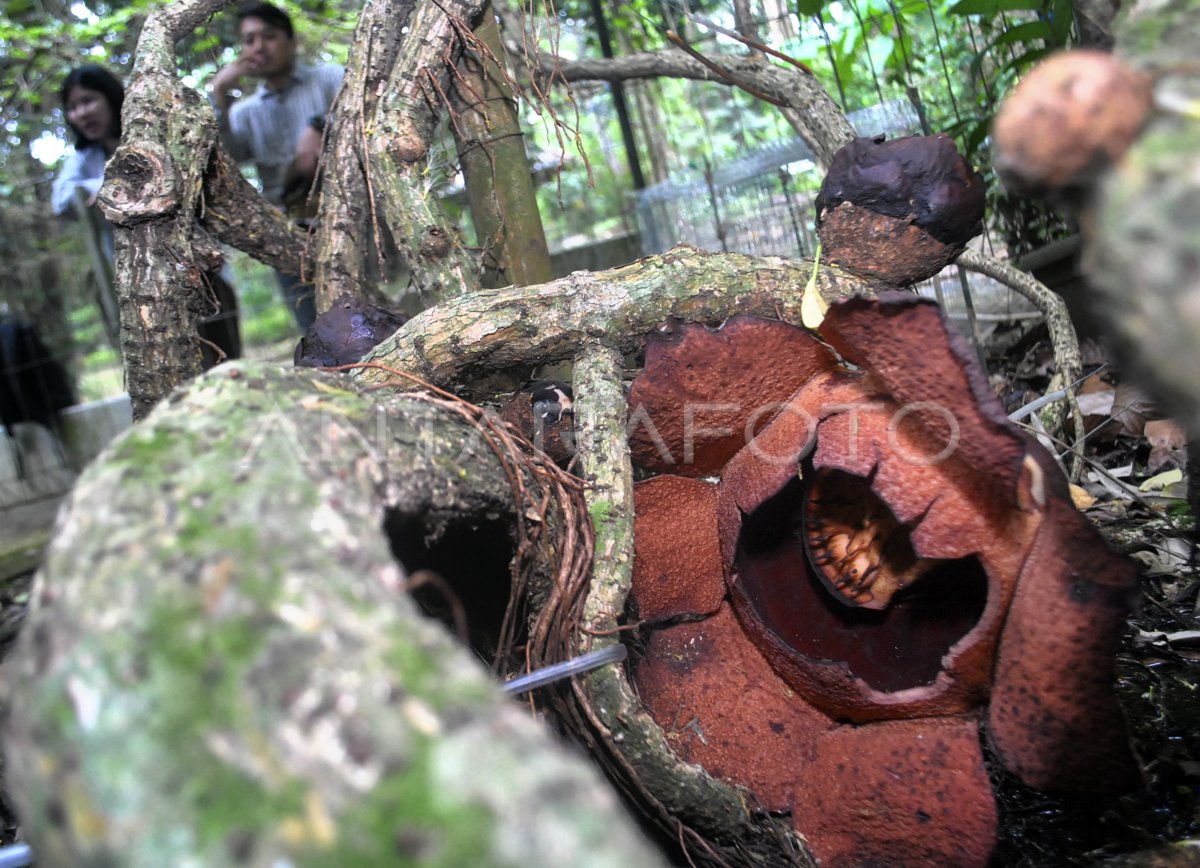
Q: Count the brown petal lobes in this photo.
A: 6